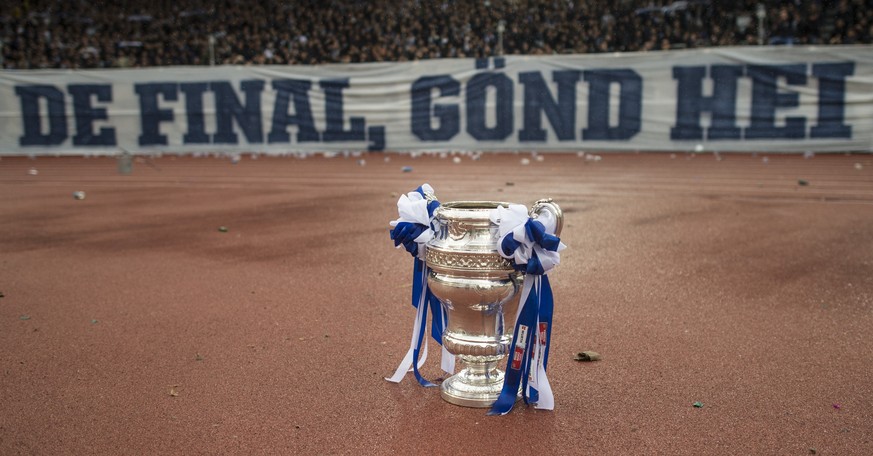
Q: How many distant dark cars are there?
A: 0